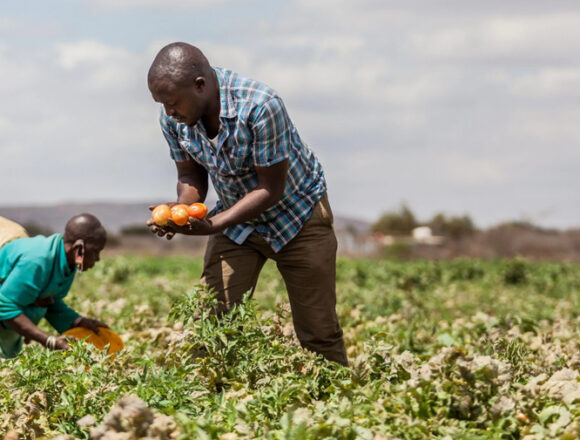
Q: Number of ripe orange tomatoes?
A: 3